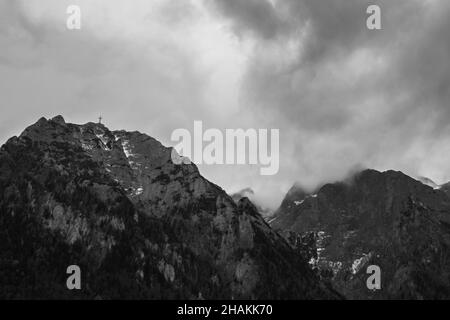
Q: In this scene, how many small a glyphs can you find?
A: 4